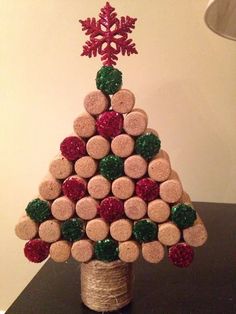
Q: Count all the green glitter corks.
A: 8